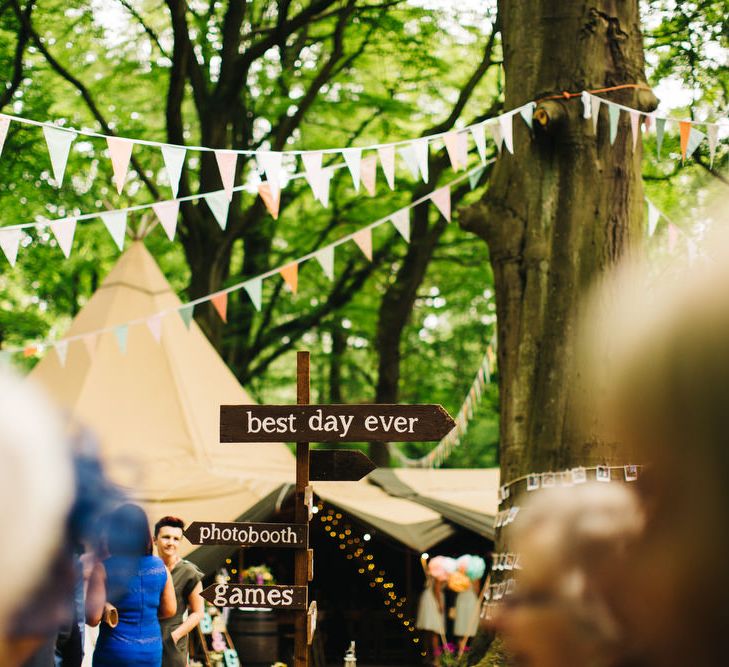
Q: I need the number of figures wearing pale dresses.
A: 2